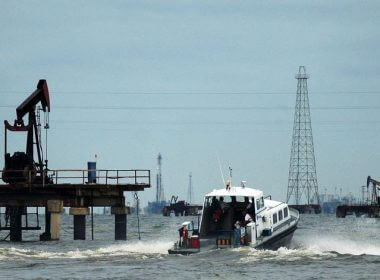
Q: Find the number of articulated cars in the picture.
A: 0